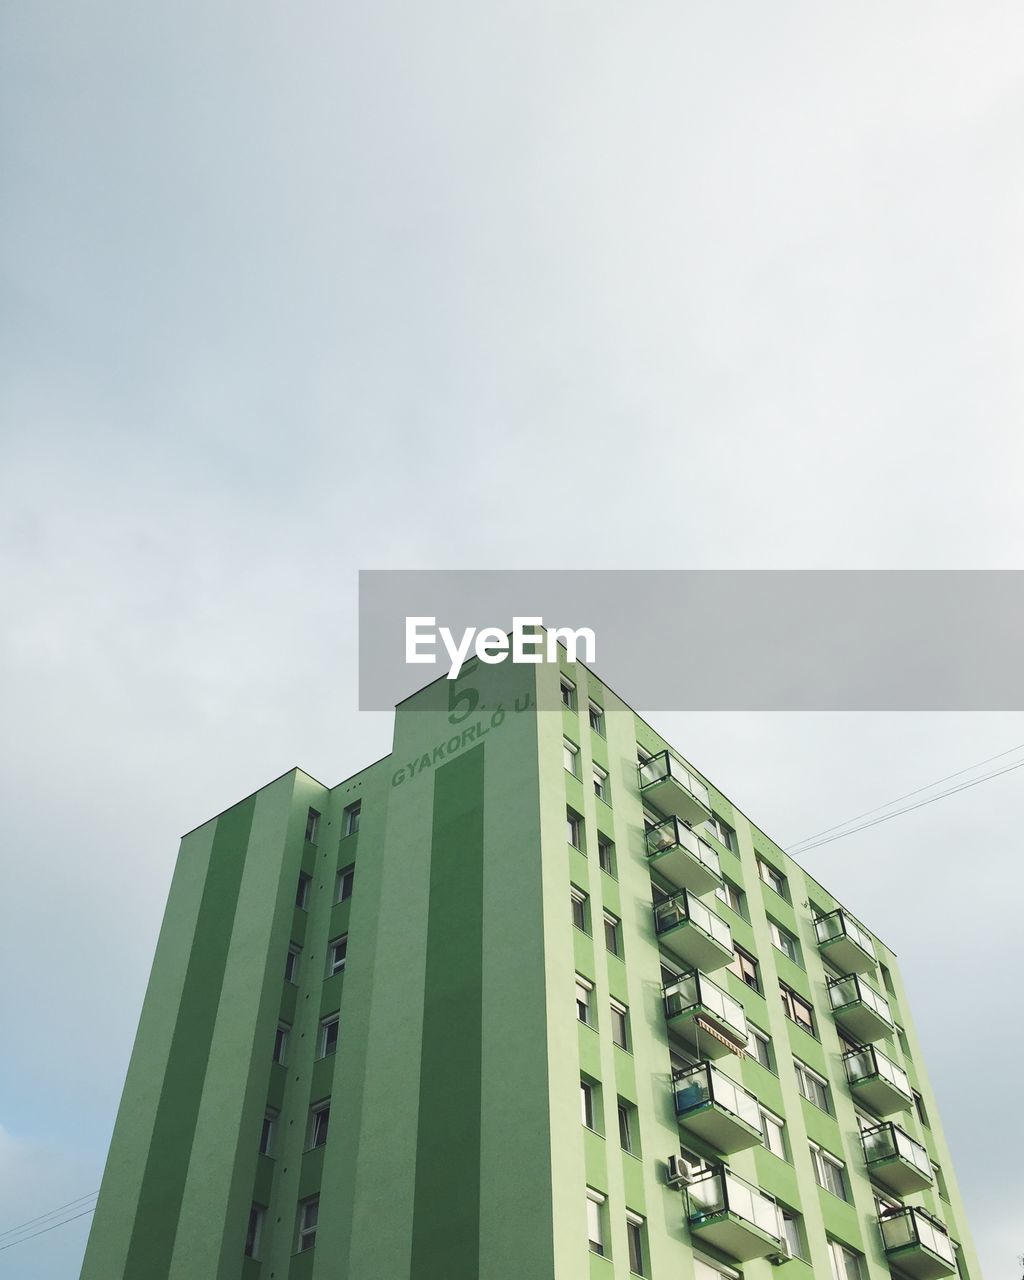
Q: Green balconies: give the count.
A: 11